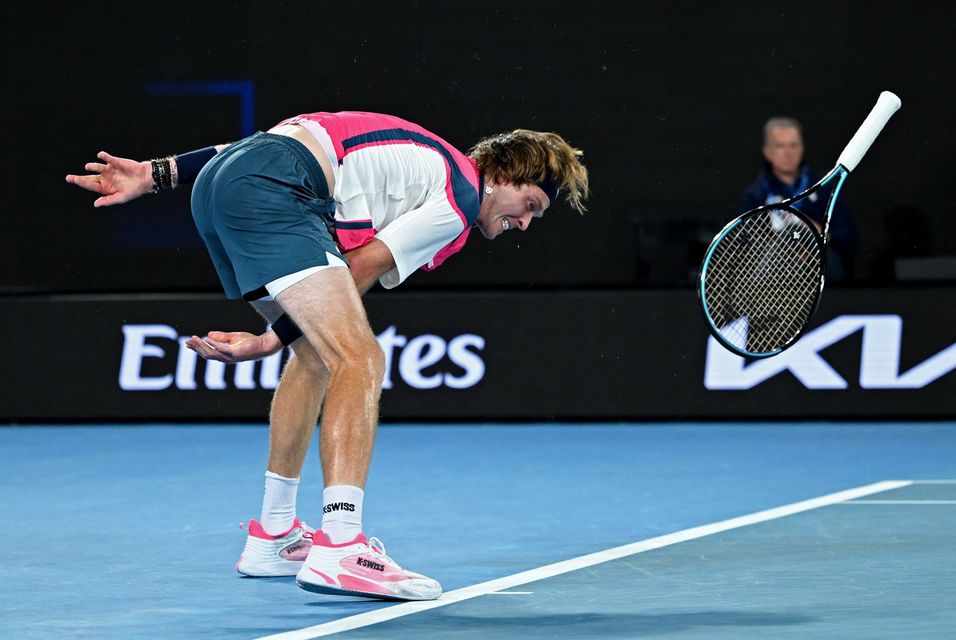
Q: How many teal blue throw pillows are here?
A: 0